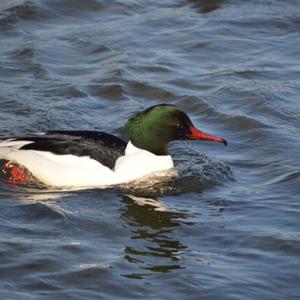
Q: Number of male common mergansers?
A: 1